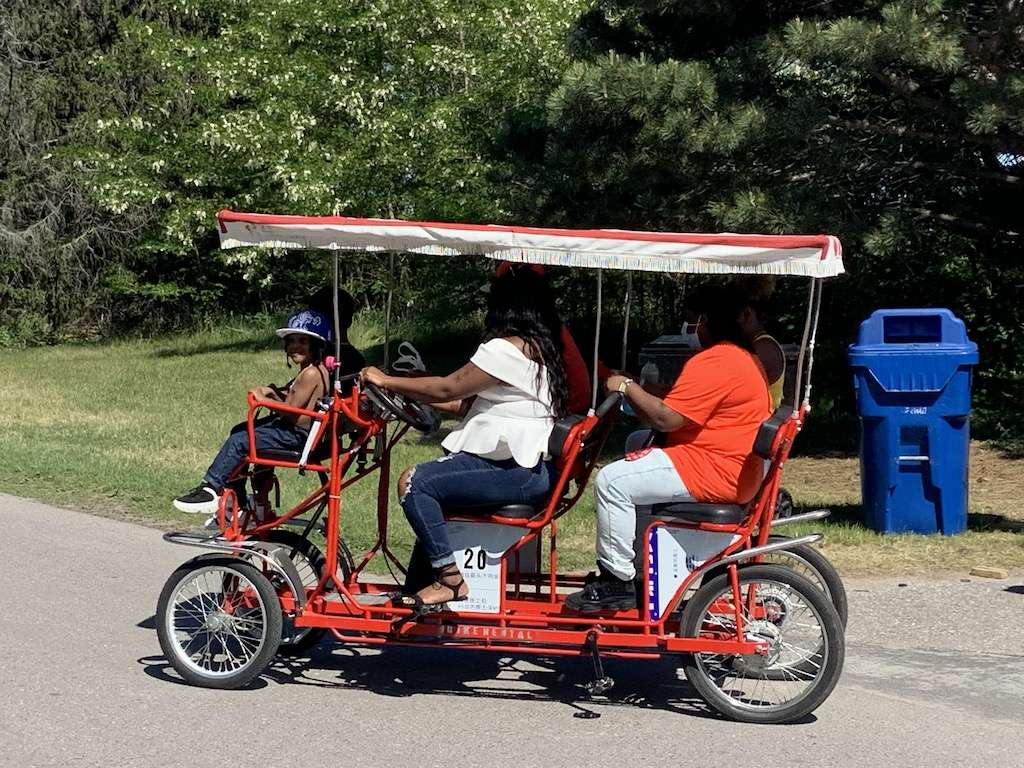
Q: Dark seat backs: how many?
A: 2